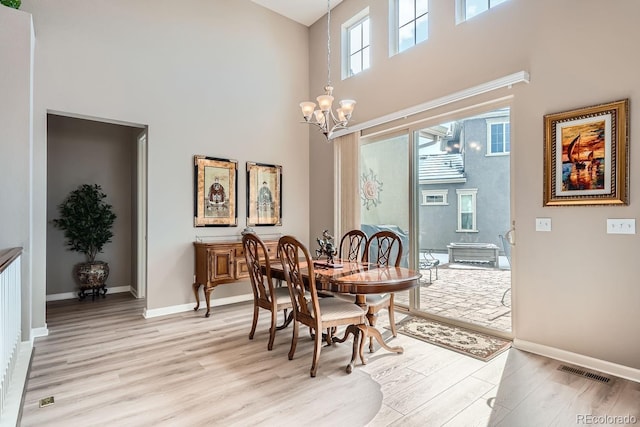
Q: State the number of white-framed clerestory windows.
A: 3